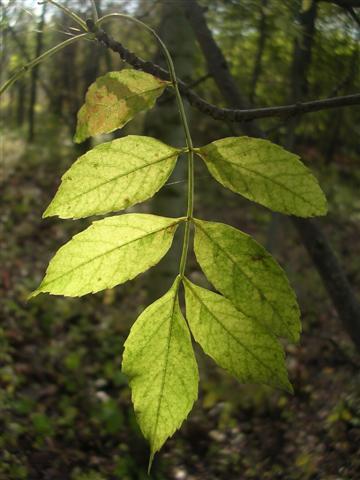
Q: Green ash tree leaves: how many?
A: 7